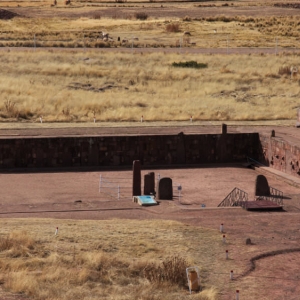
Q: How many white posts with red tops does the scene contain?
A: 10